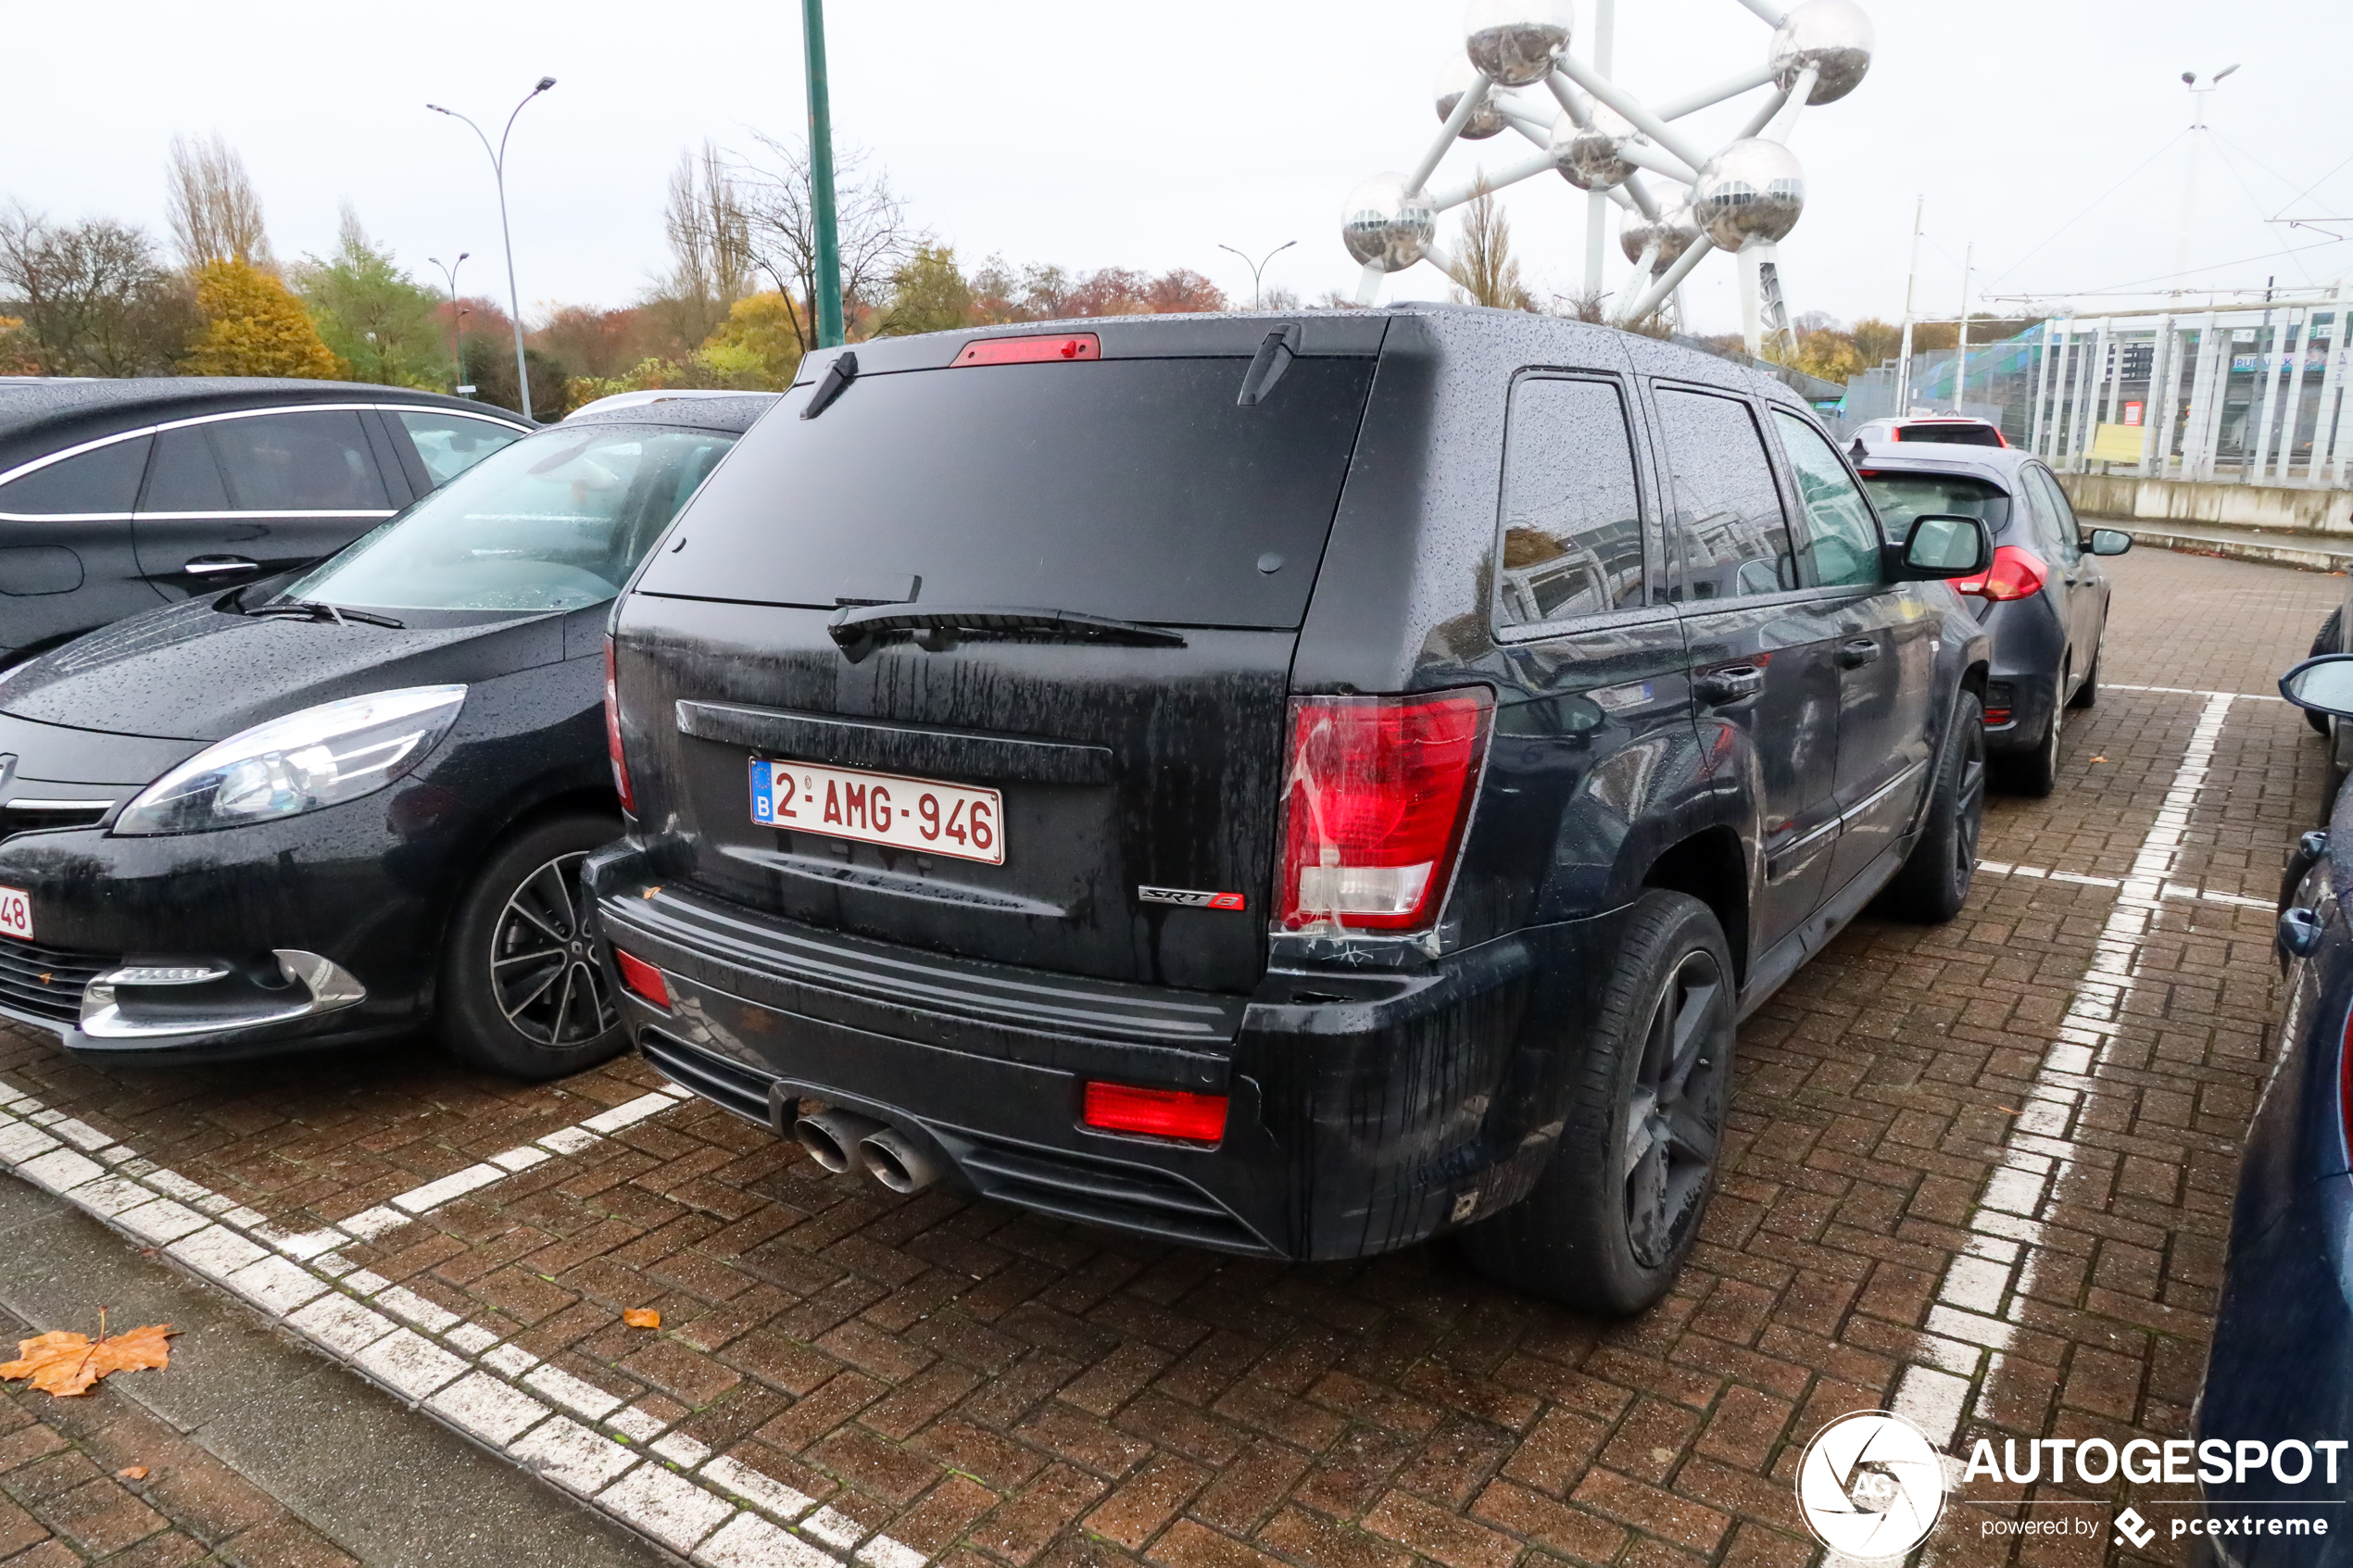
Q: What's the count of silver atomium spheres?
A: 7